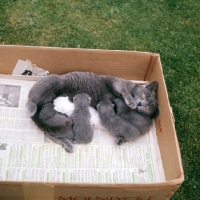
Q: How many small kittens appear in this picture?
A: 5